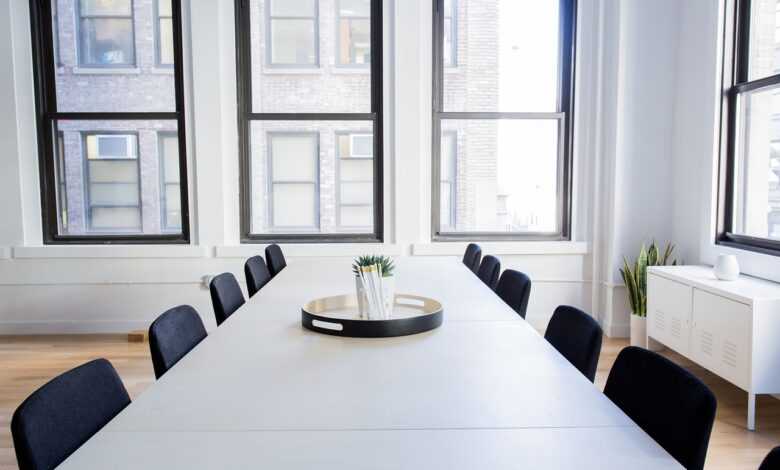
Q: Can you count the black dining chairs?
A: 11